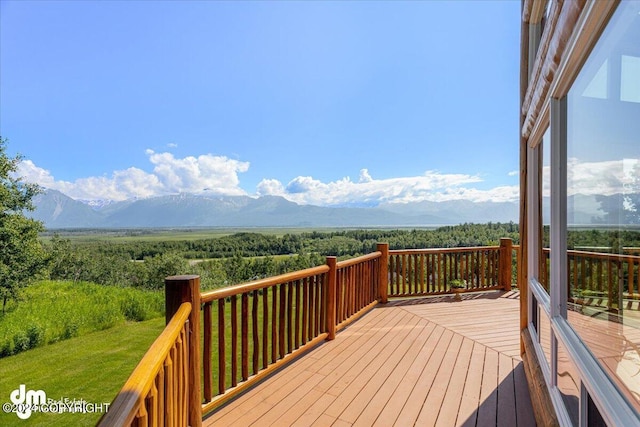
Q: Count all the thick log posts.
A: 4